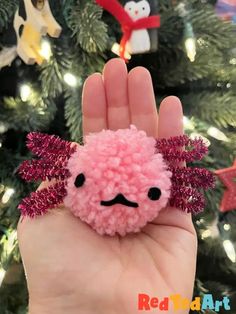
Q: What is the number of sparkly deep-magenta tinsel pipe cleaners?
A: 6